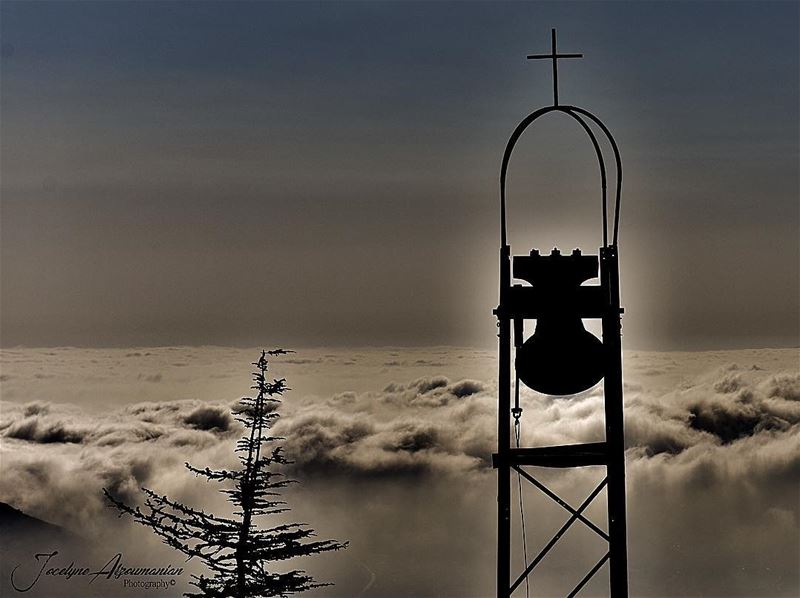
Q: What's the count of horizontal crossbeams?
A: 2